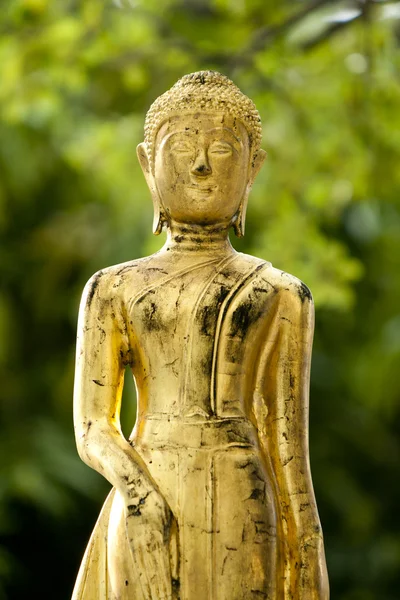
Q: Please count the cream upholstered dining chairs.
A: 0